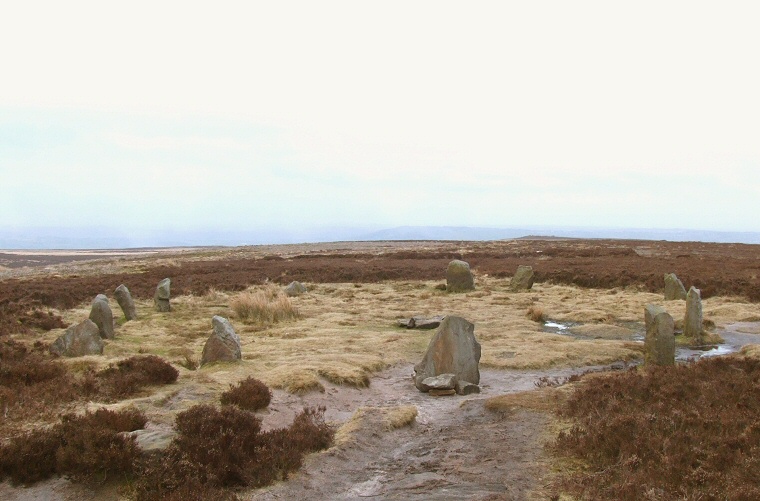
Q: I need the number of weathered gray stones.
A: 12